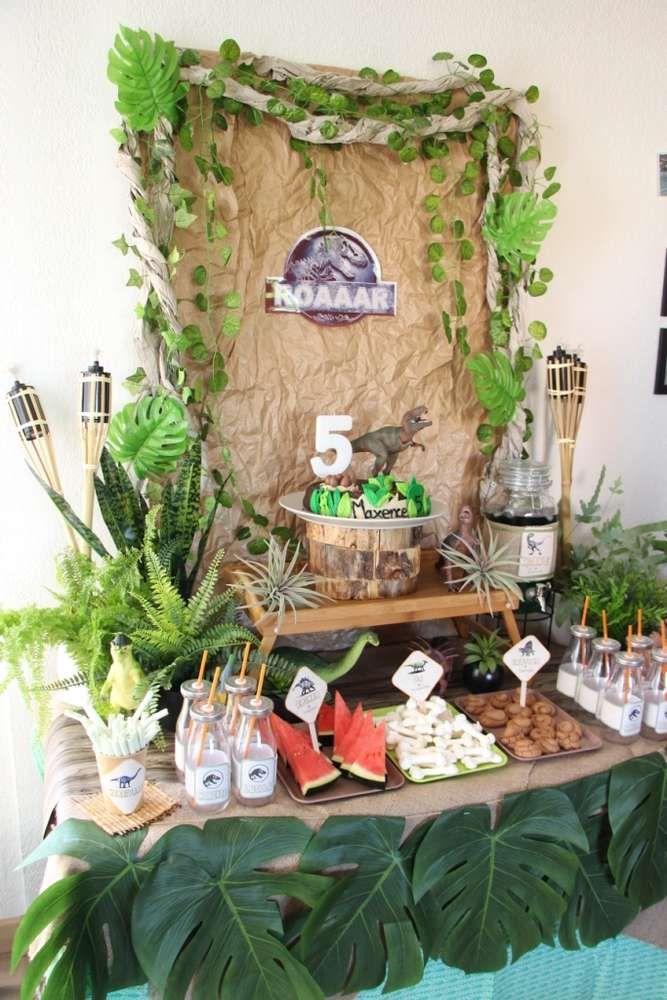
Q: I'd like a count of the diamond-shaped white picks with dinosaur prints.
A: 3